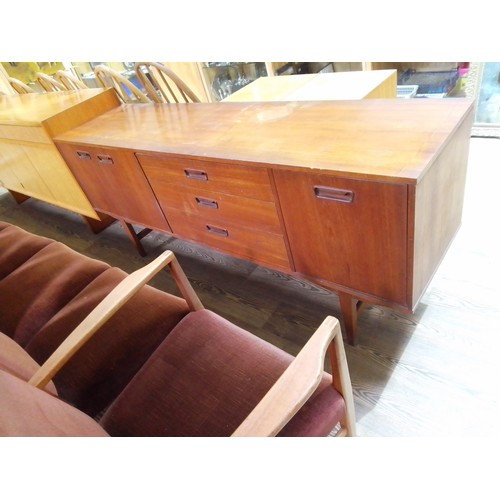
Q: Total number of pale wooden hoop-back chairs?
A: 5